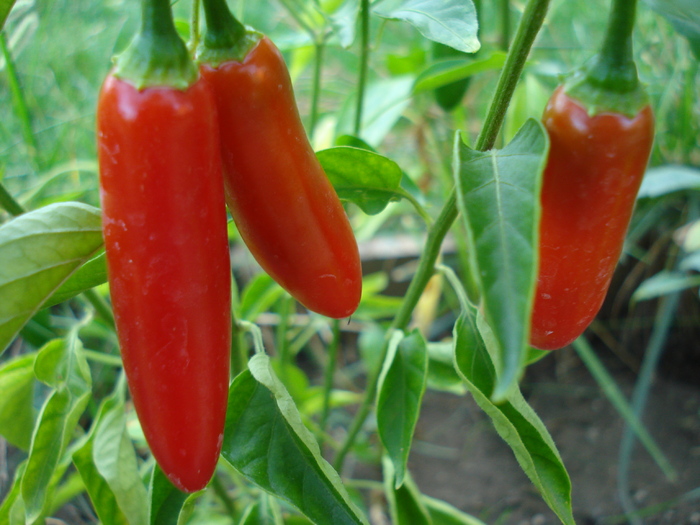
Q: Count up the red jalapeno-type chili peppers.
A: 3